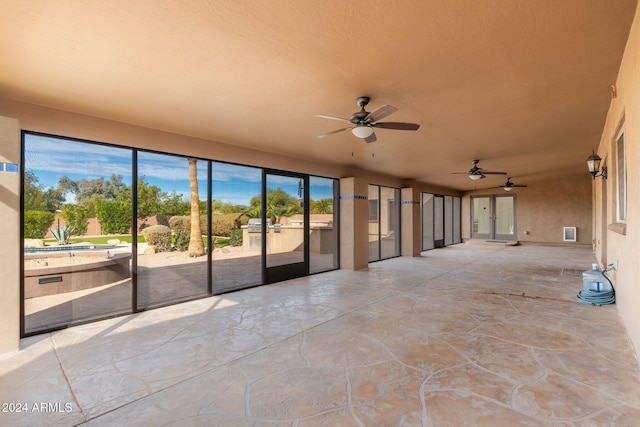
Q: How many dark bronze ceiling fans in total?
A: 3